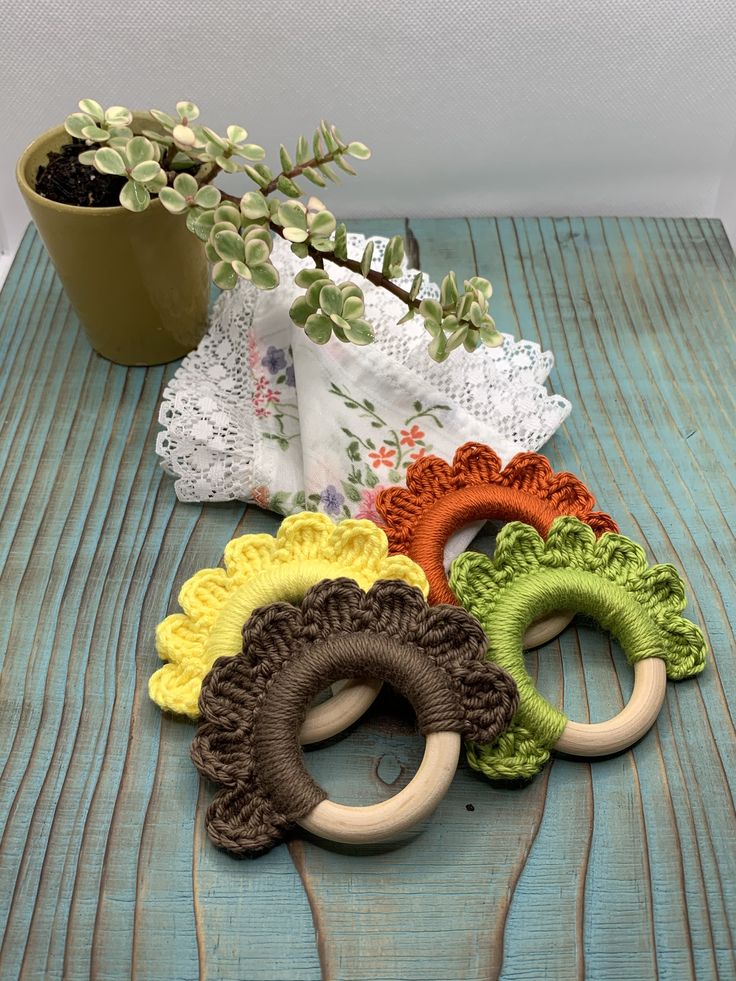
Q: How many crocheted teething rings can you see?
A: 4